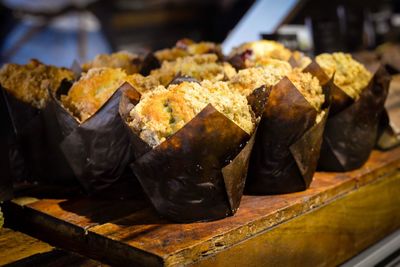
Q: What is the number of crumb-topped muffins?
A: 9